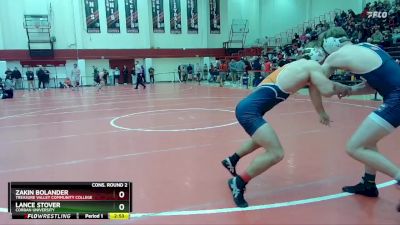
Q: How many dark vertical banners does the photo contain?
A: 7